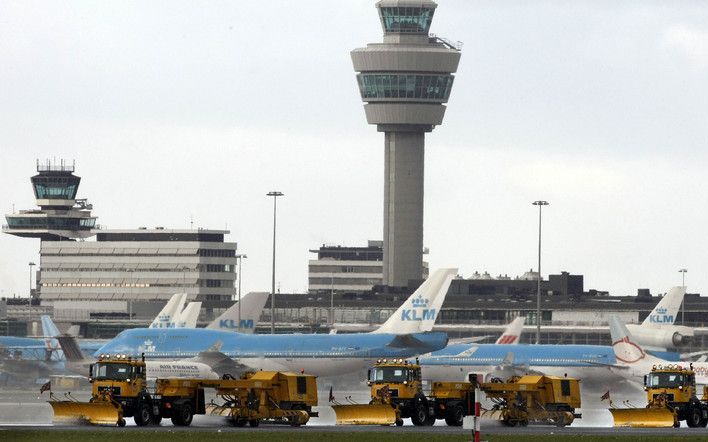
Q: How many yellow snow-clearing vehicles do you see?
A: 3